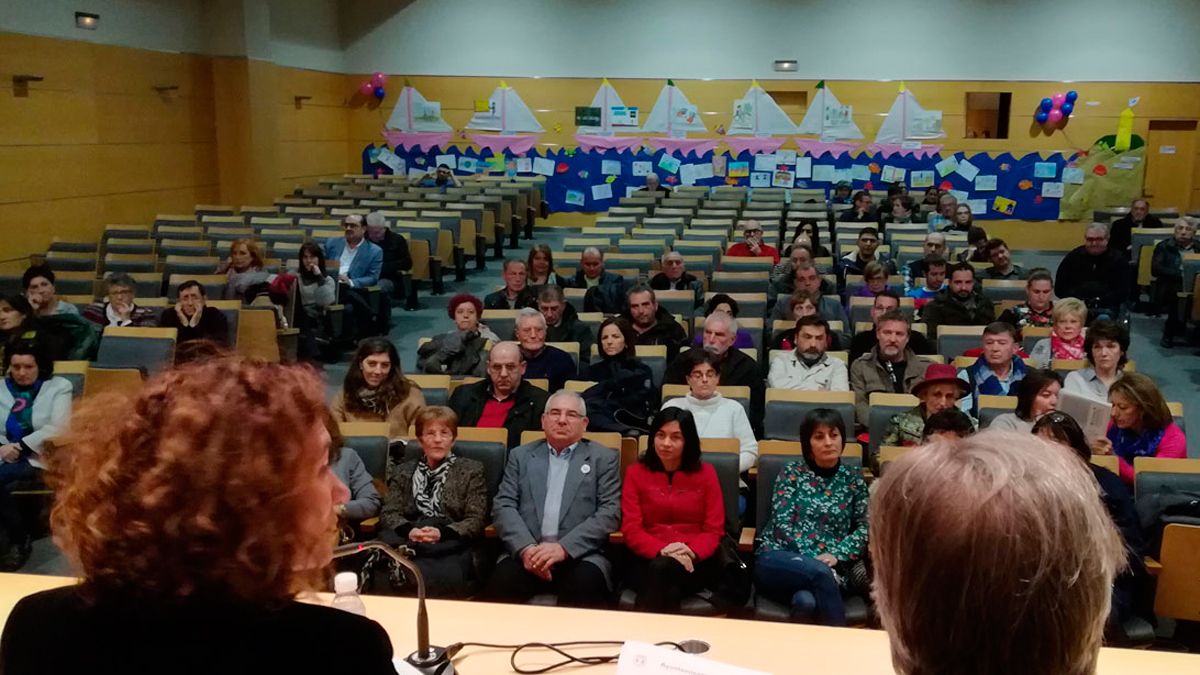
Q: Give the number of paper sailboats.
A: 7